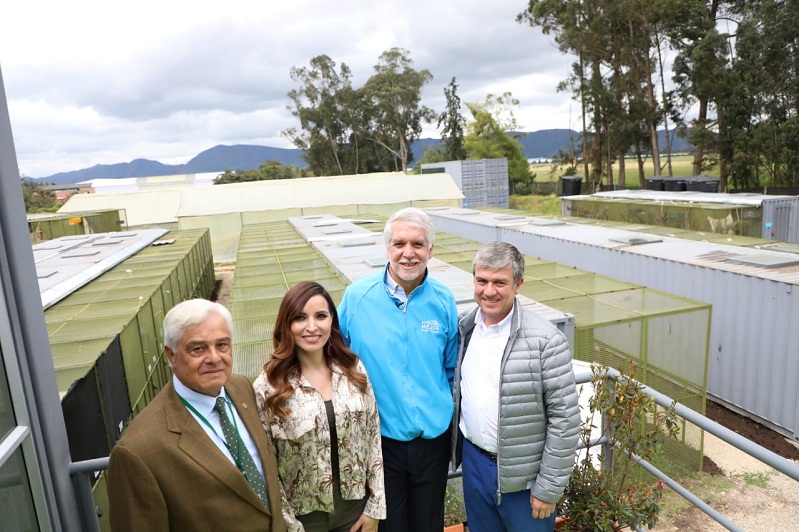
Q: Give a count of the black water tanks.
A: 4